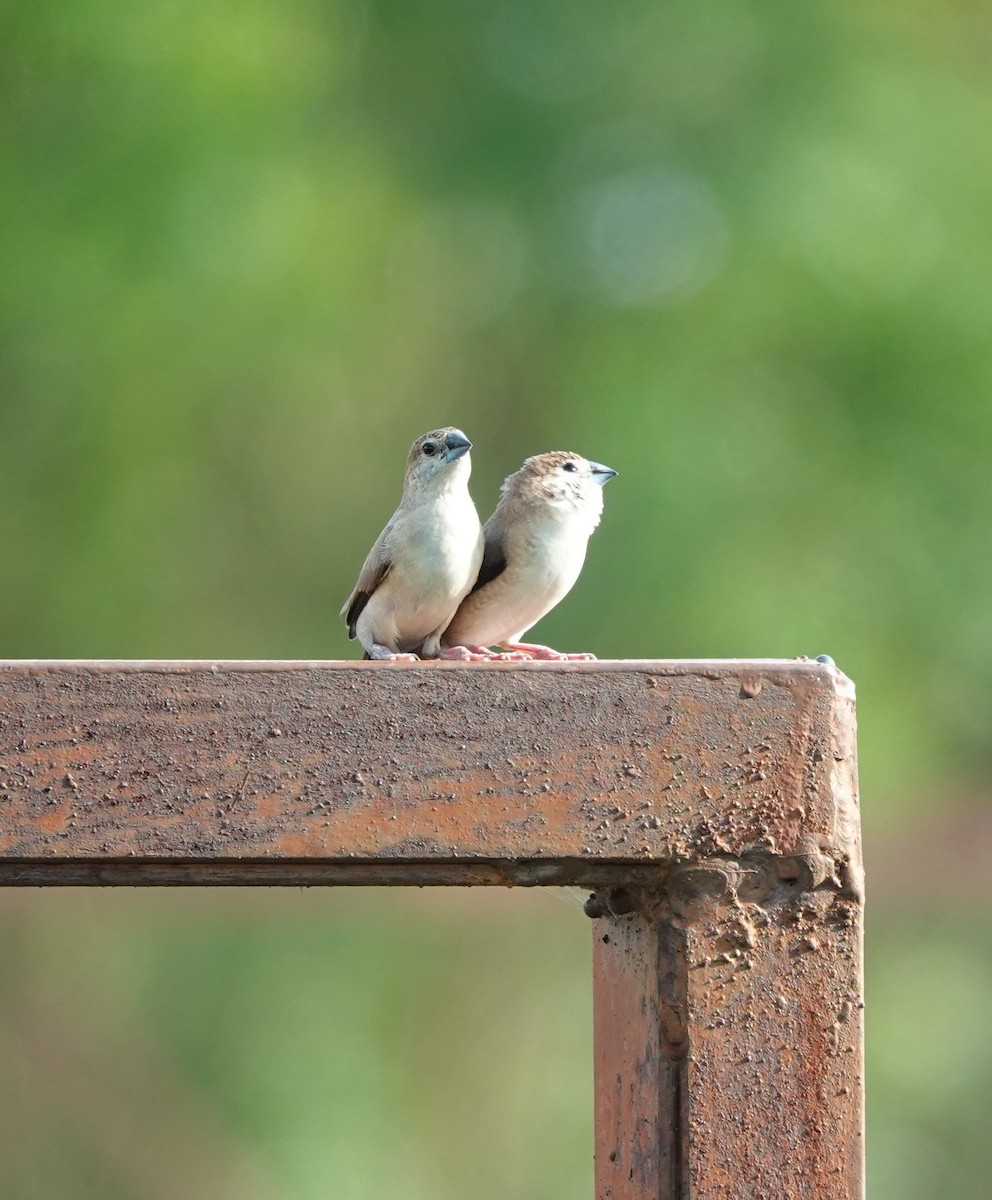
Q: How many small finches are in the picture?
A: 2